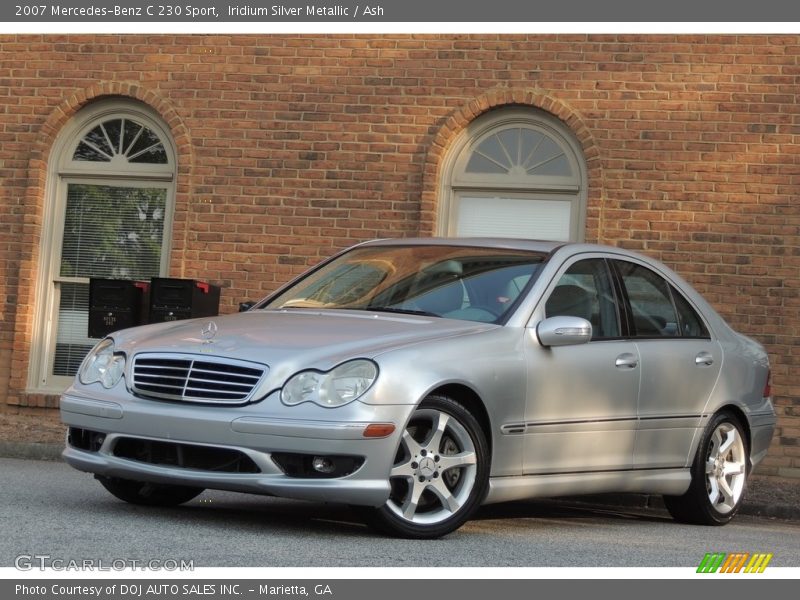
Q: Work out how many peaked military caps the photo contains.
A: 0